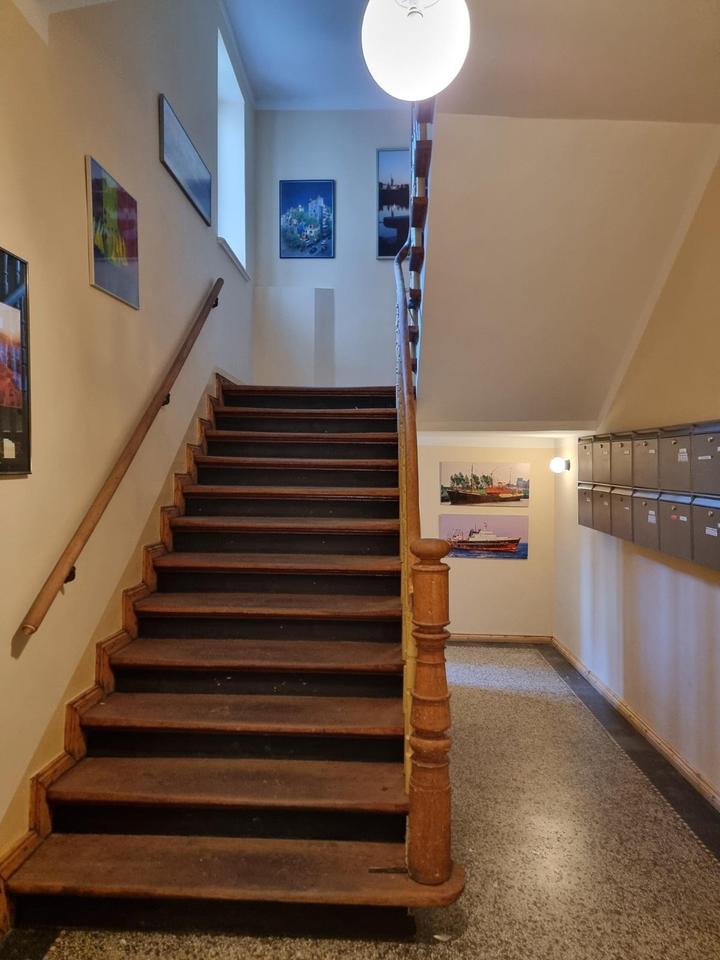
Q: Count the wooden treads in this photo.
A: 12